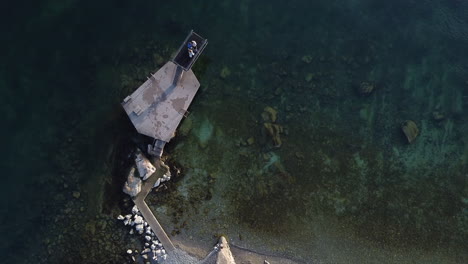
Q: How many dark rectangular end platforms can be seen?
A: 1